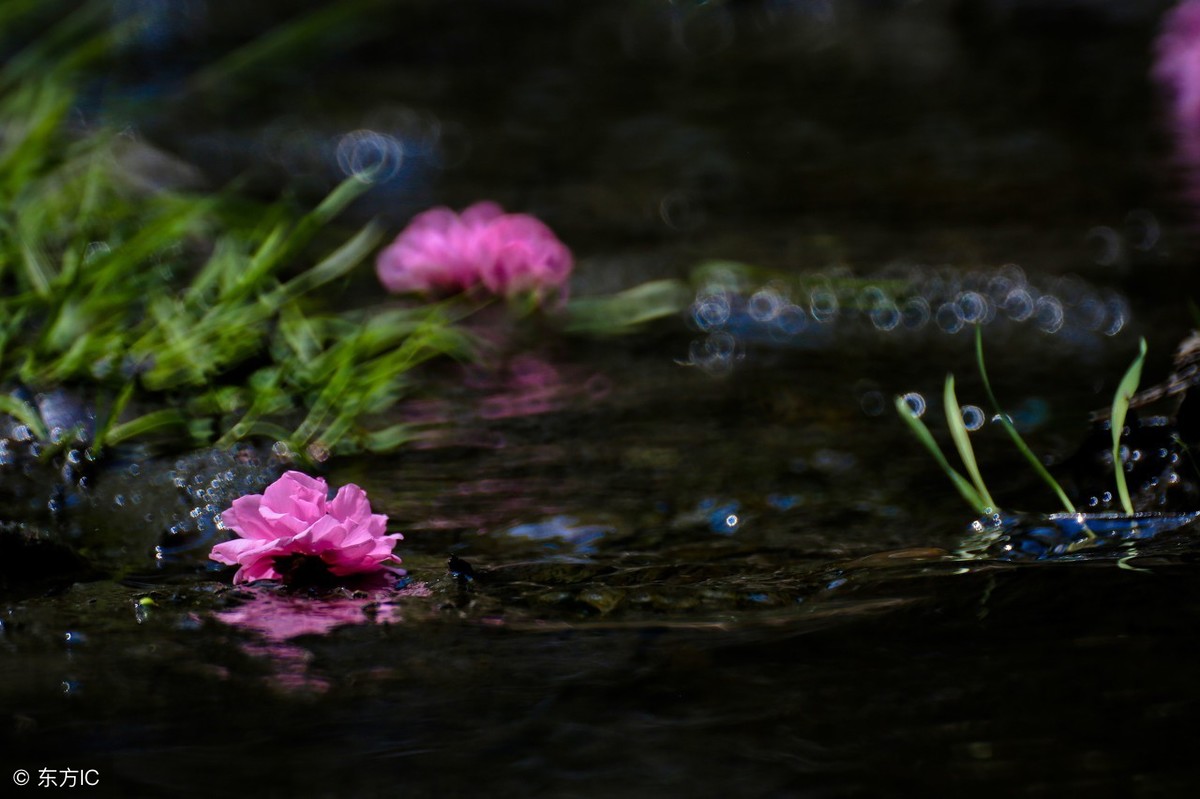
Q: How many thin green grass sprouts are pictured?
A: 4